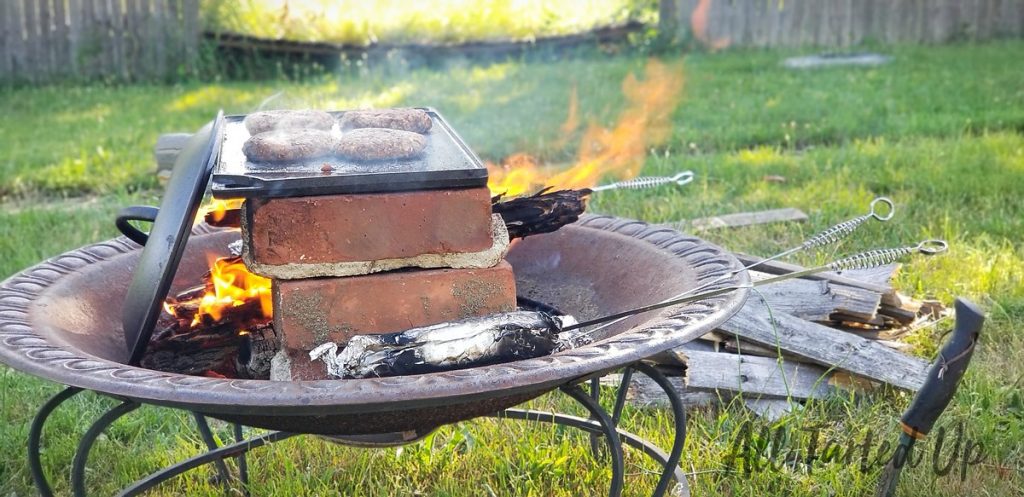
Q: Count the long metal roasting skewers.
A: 3